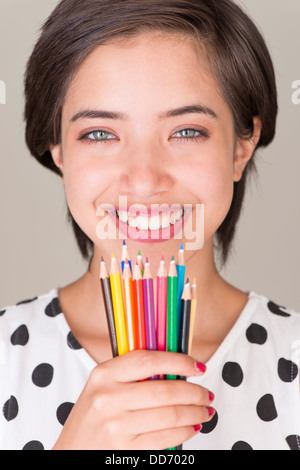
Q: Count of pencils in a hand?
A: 12